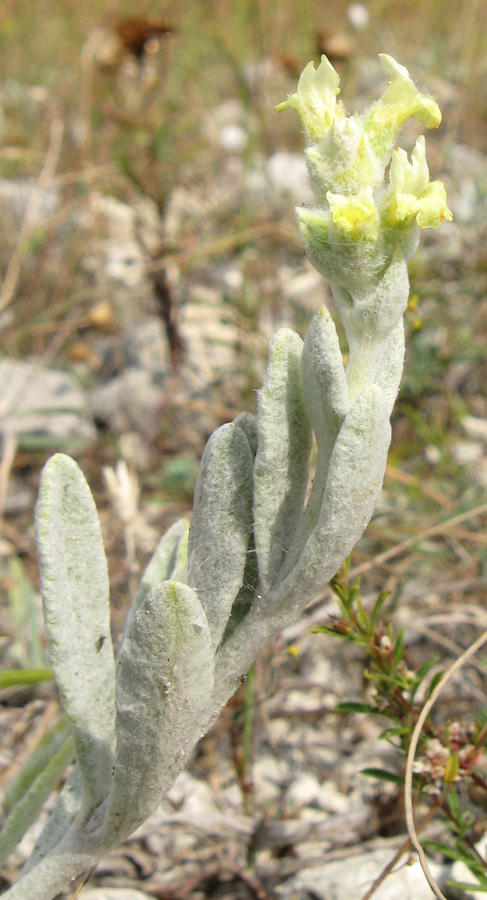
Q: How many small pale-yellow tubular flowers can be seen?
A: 4